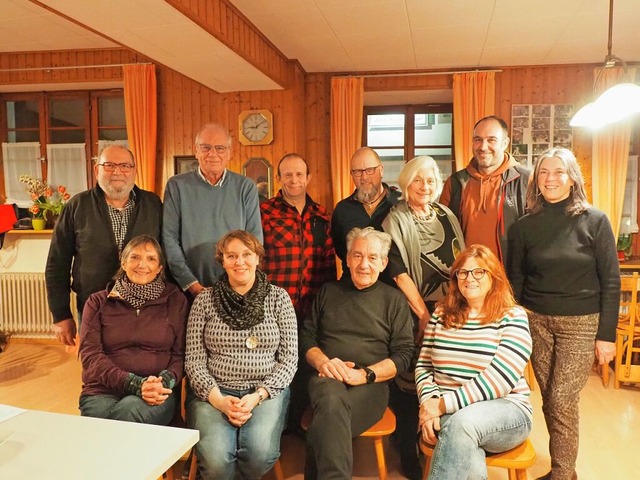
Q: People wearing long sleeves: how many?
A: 10